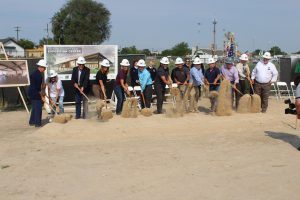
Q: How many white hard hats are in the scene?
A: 12